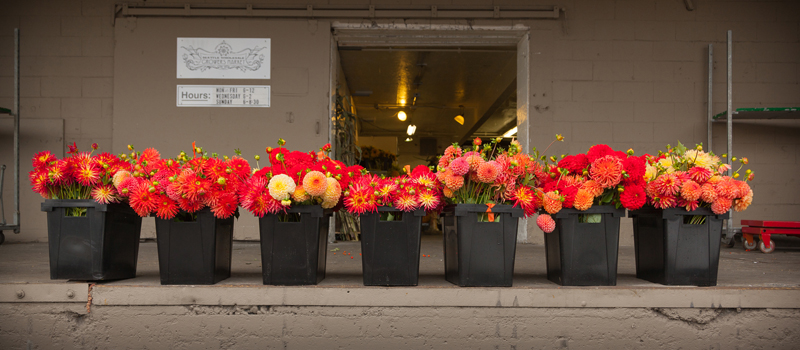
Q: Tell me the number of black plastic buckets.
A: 7